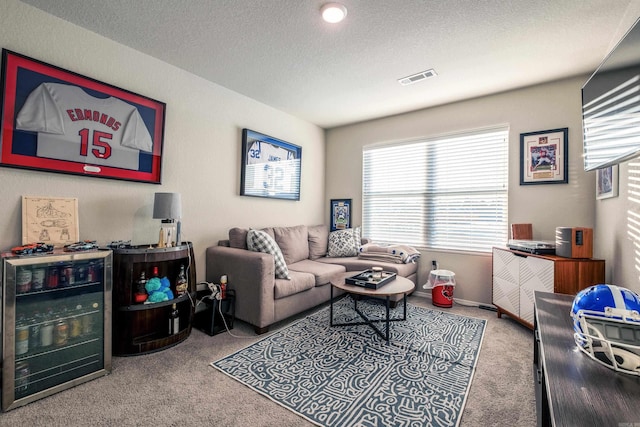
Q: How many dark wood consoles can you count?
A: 1